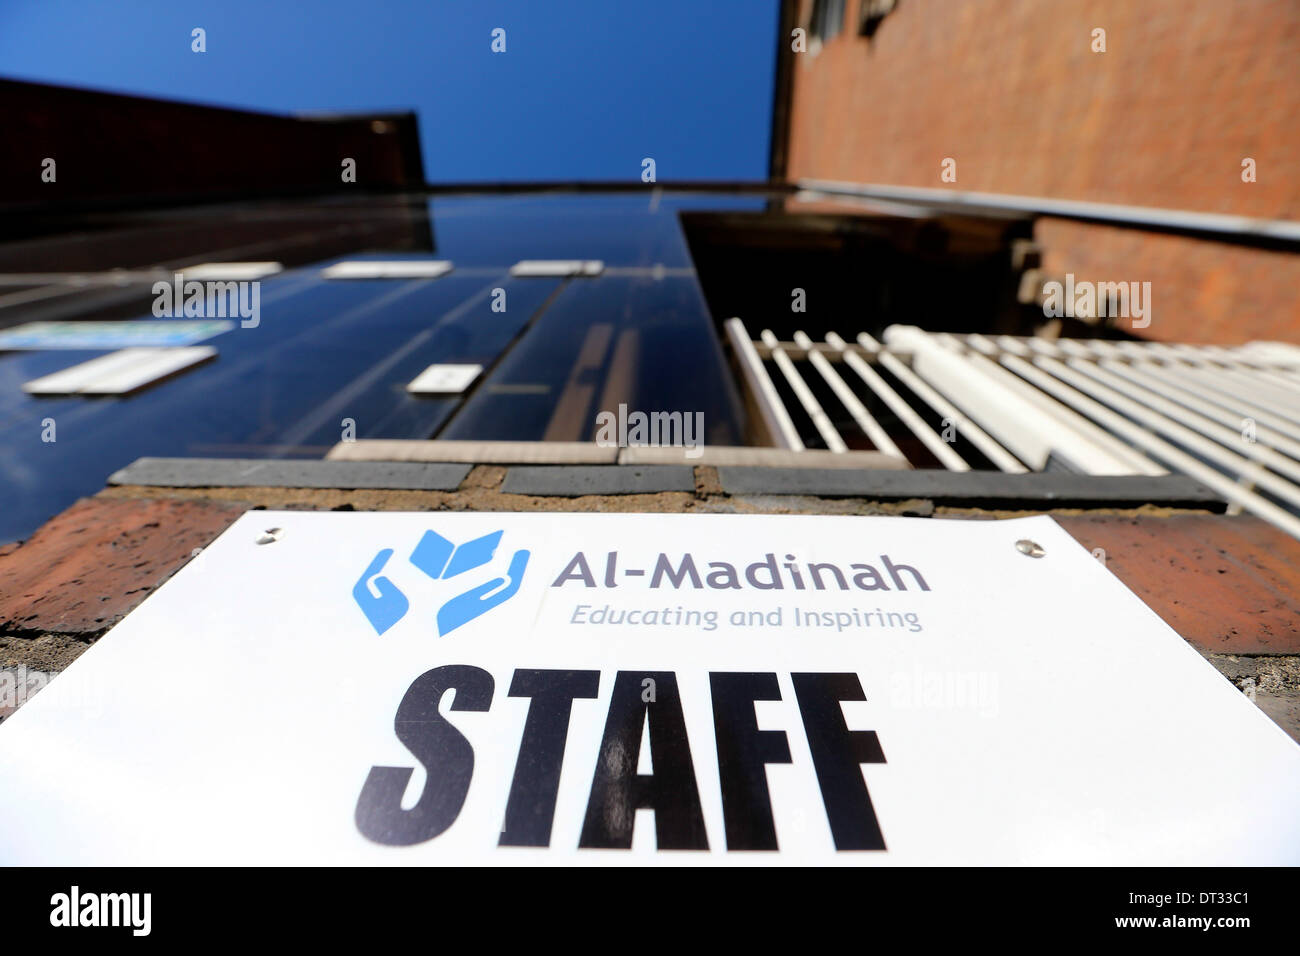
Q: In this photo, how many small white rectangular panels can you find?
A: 5